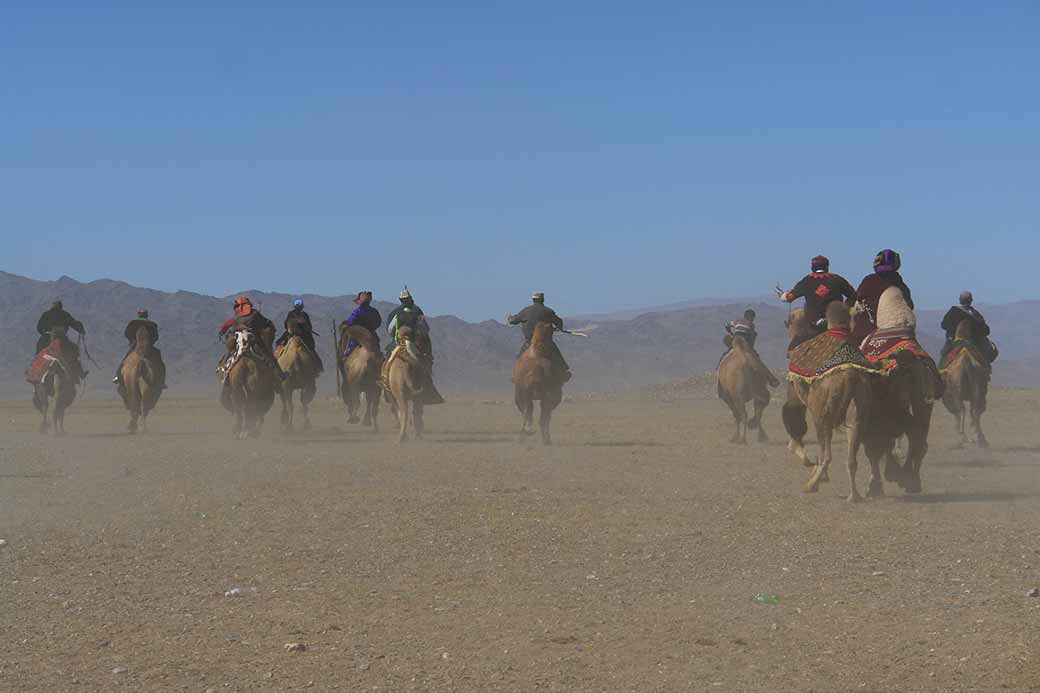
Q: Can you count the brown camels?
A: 11